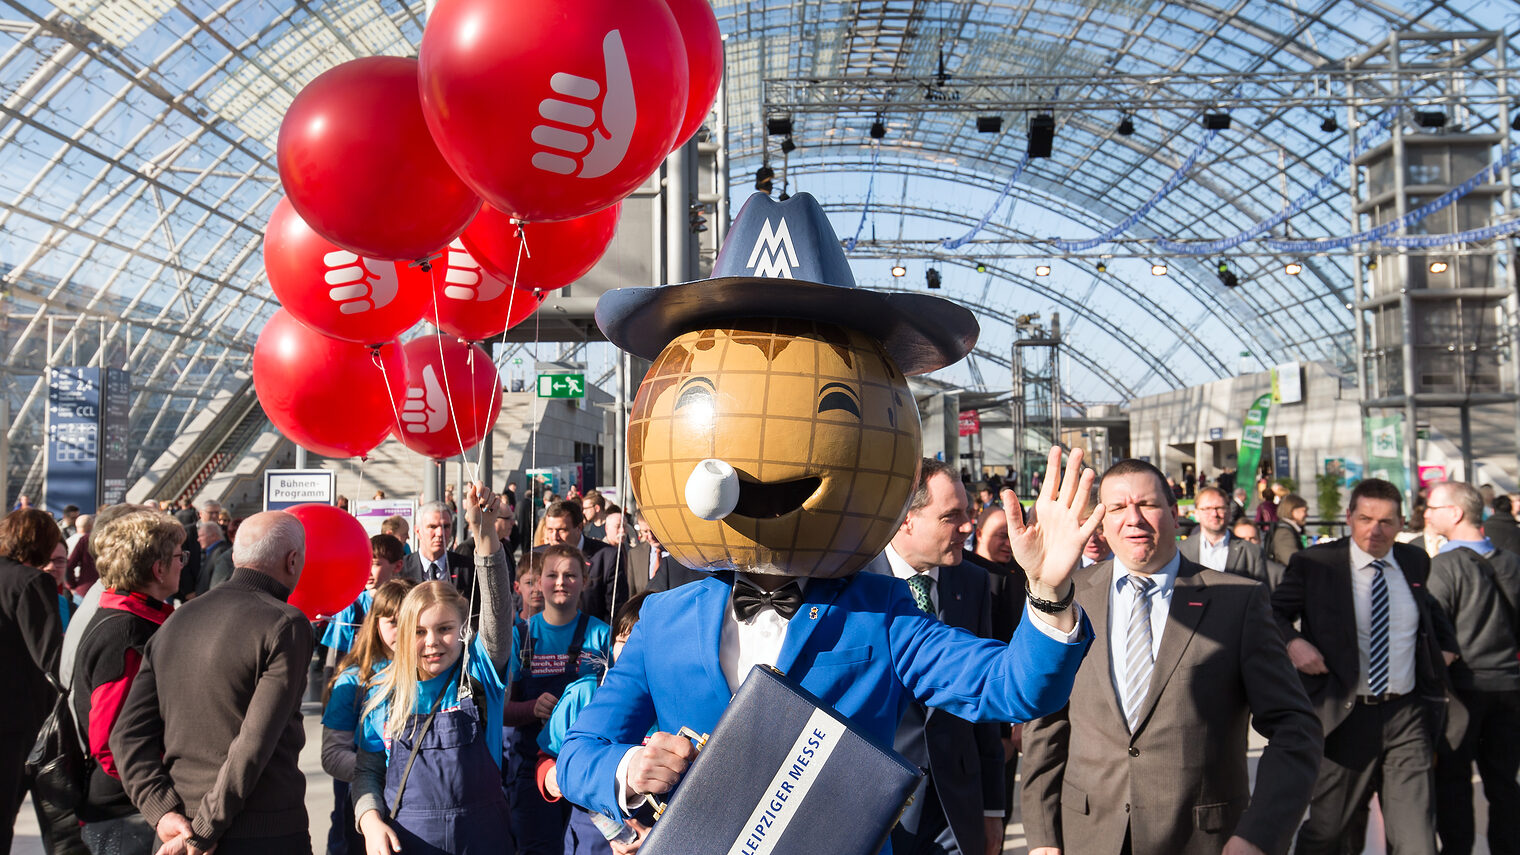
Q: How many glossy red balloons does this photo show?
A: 9